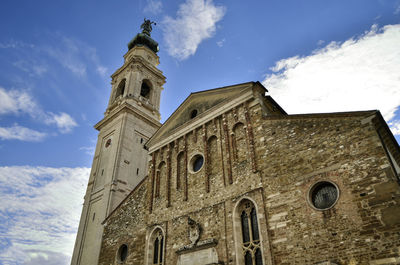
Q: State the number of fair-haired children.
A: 0